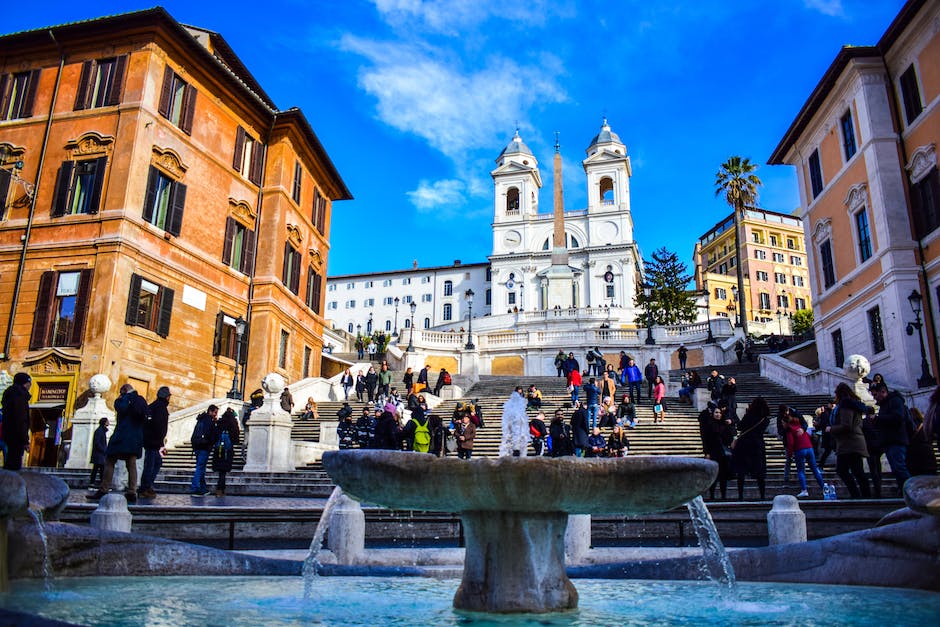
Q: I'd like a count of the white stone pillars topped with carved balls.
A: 3